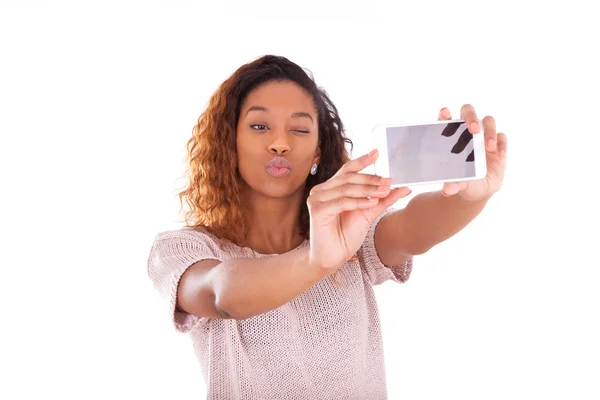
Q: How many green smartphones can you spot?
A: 0